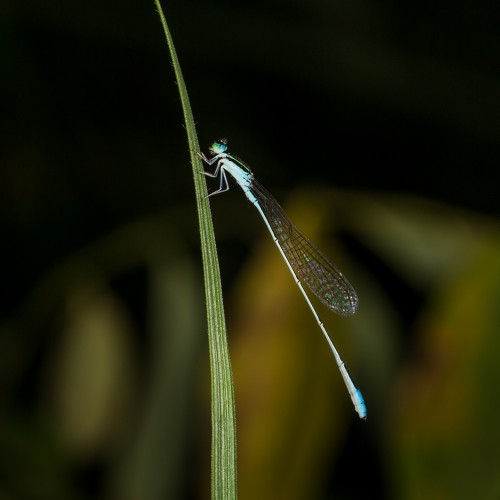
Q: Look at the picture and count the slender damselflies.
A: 1